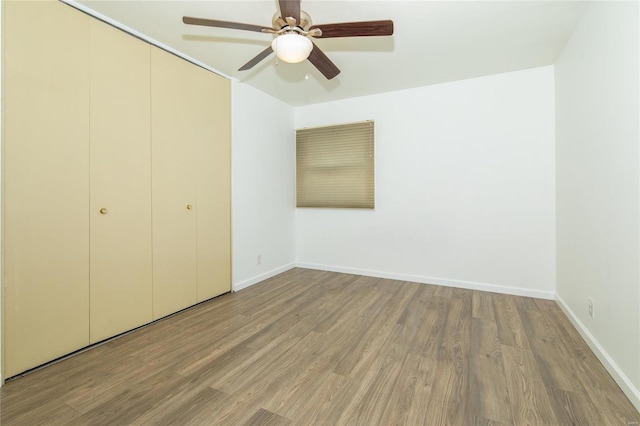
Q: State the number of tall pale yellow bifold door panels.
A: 4